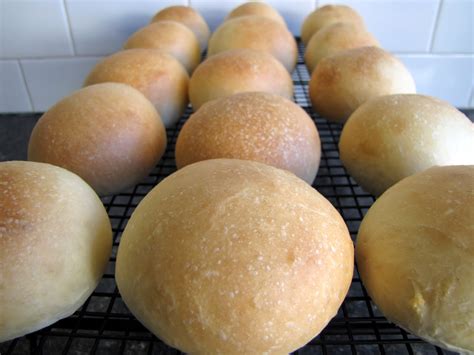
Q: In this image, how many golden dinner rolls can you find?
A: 15